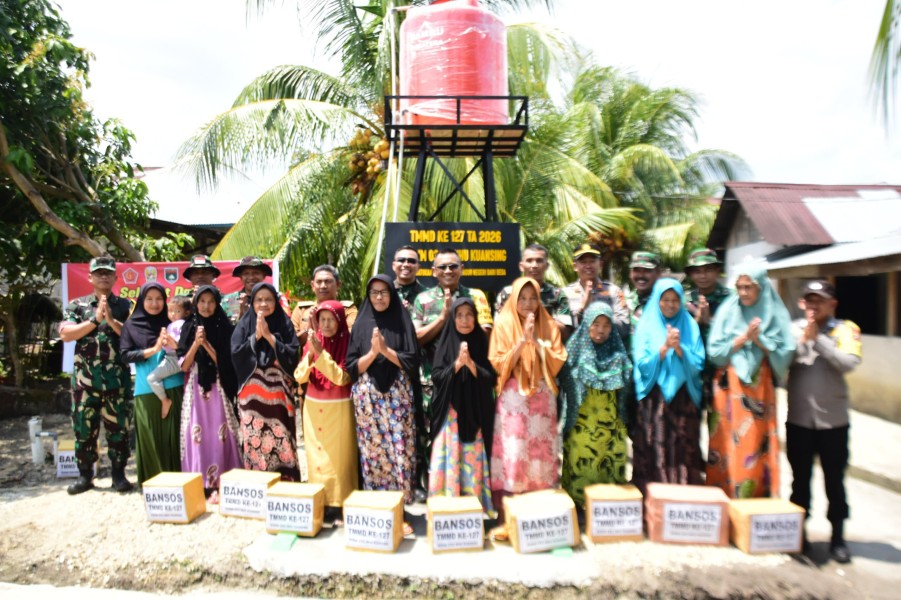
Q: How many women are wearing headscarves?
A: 10